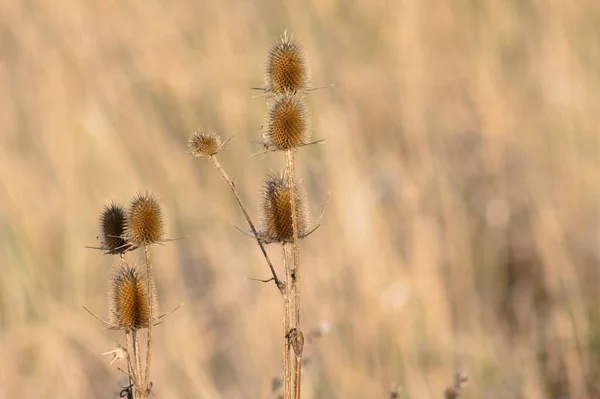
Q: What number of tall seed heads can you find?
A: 7